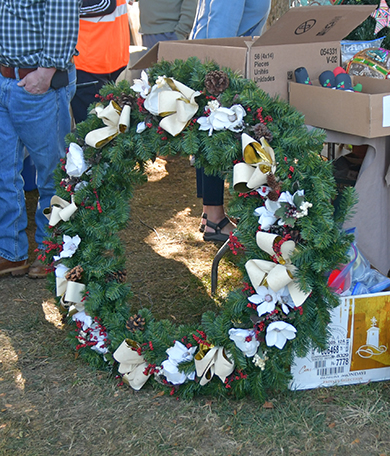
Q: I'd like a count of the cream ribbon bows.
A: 8